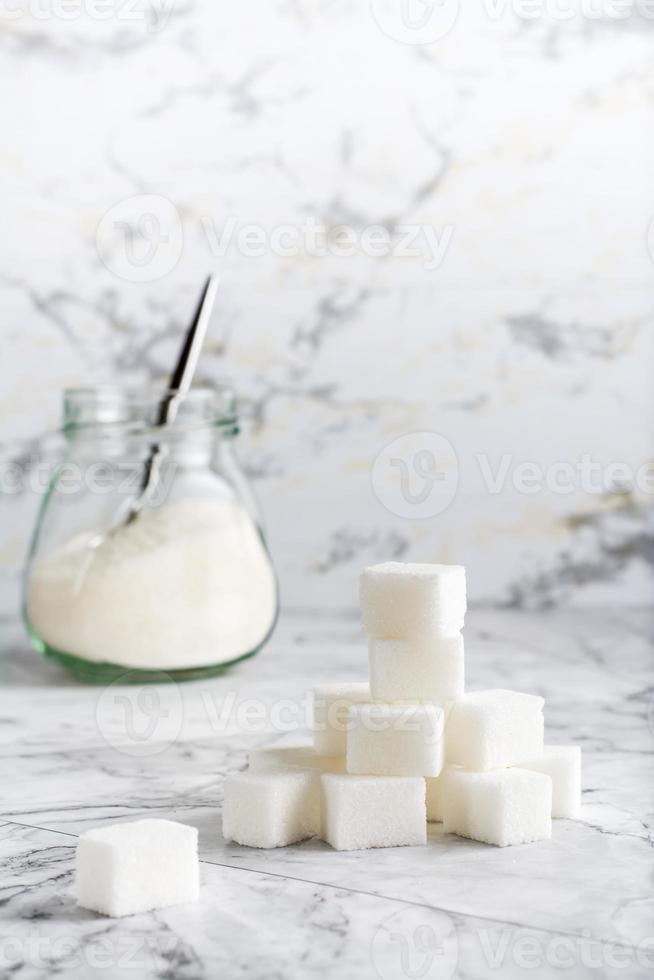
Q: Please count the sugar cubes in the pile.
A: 11